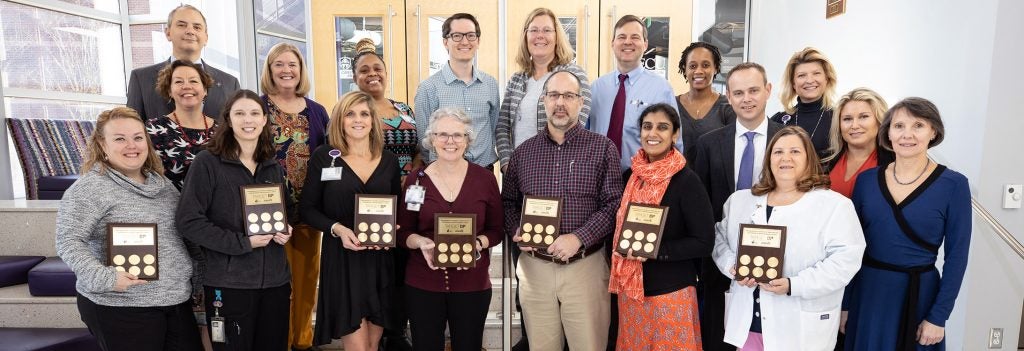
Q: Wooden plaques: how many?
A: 7